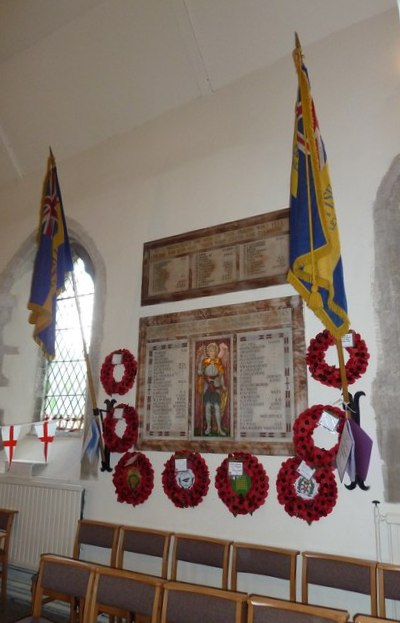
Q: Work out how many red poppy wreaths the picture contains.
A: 8